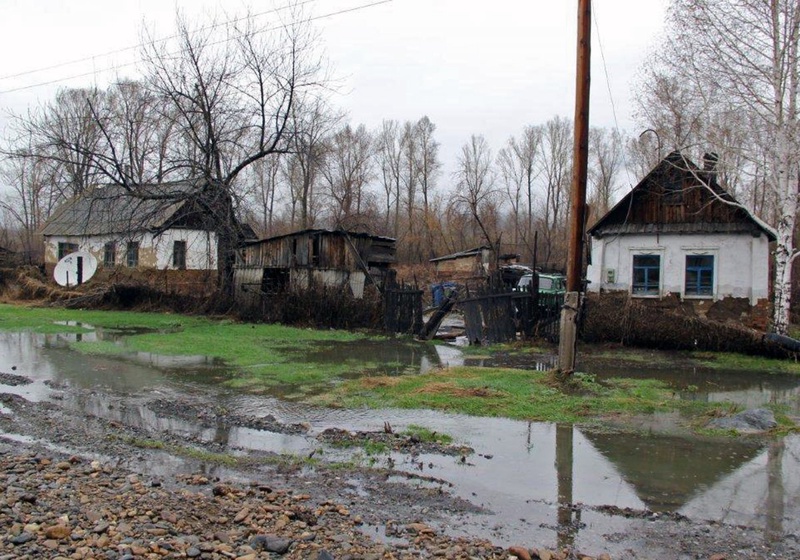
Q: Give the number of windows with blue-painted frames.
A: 2